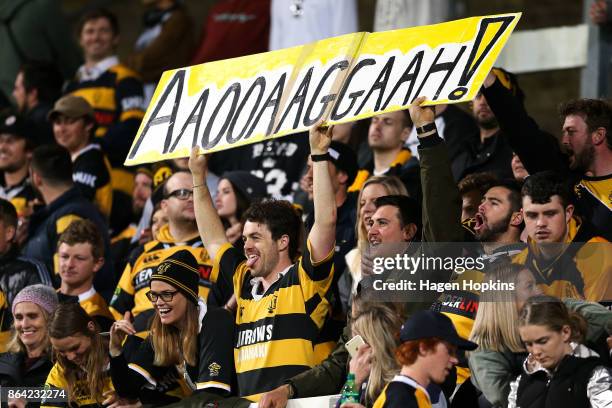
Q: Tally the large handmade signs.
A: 1